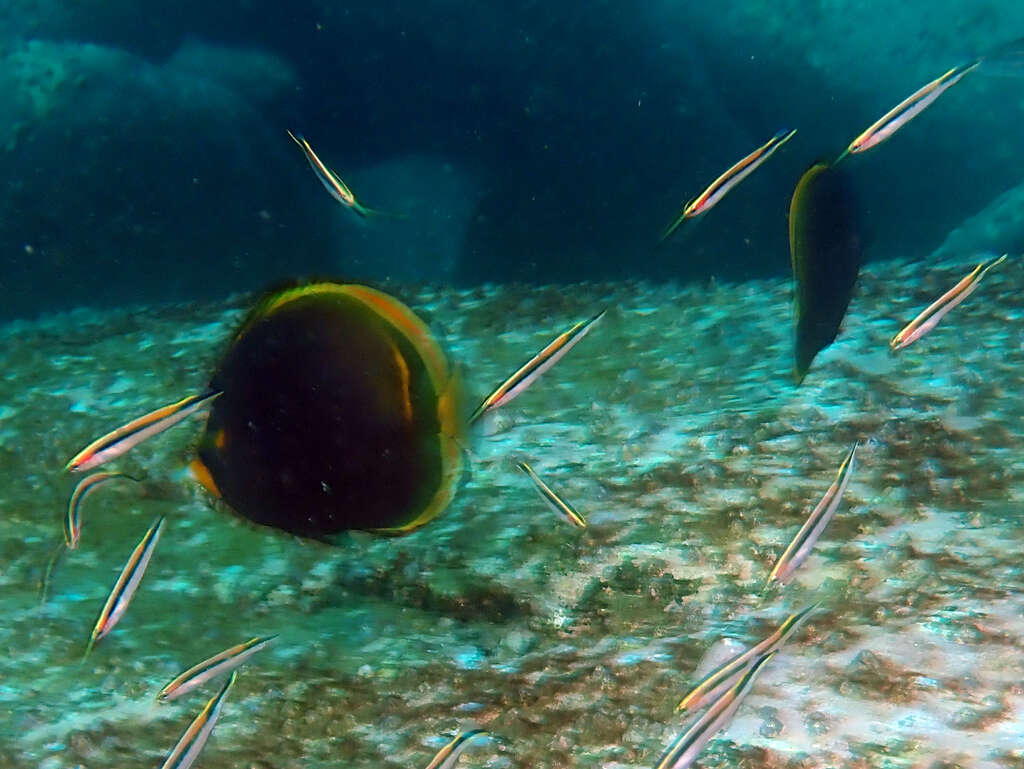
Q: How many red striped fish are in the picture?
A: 15